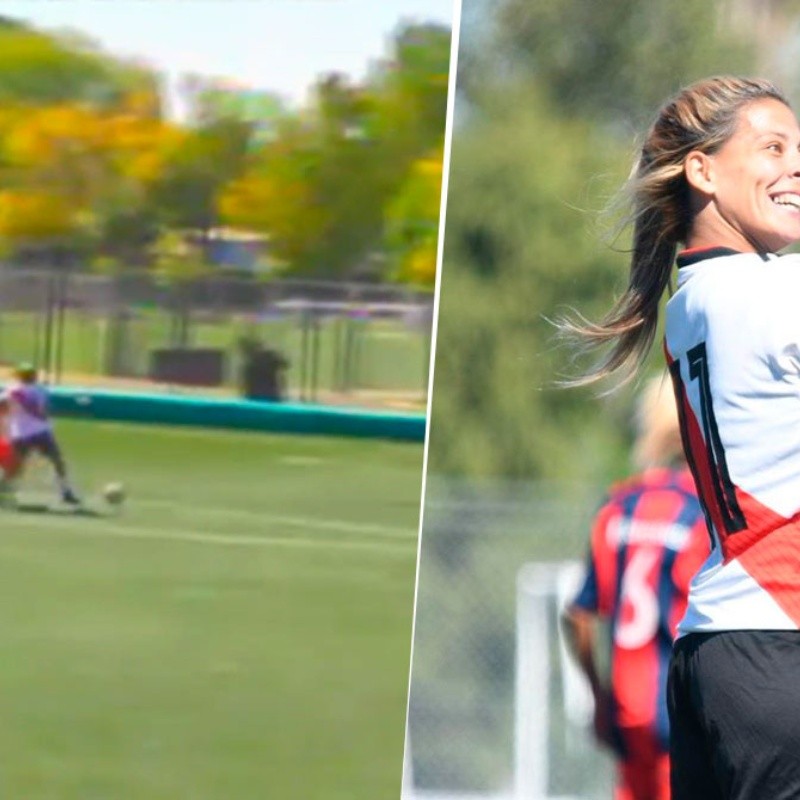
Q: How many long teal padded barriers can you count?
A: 1